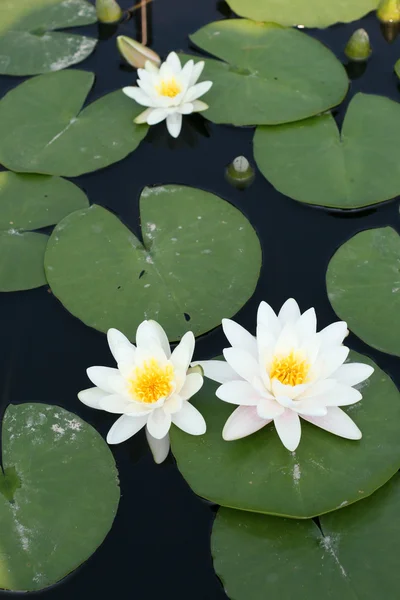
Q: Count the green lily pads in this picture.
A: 11